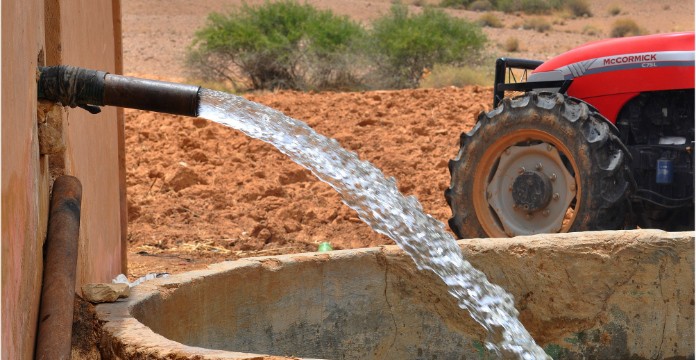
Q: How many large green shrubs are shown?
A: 2